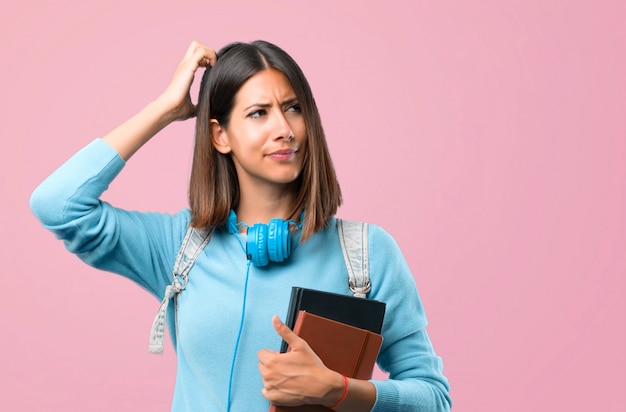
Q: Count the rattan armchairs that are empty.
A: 0